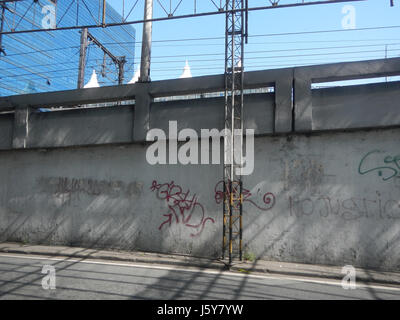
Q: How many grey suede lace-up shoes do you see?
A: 0